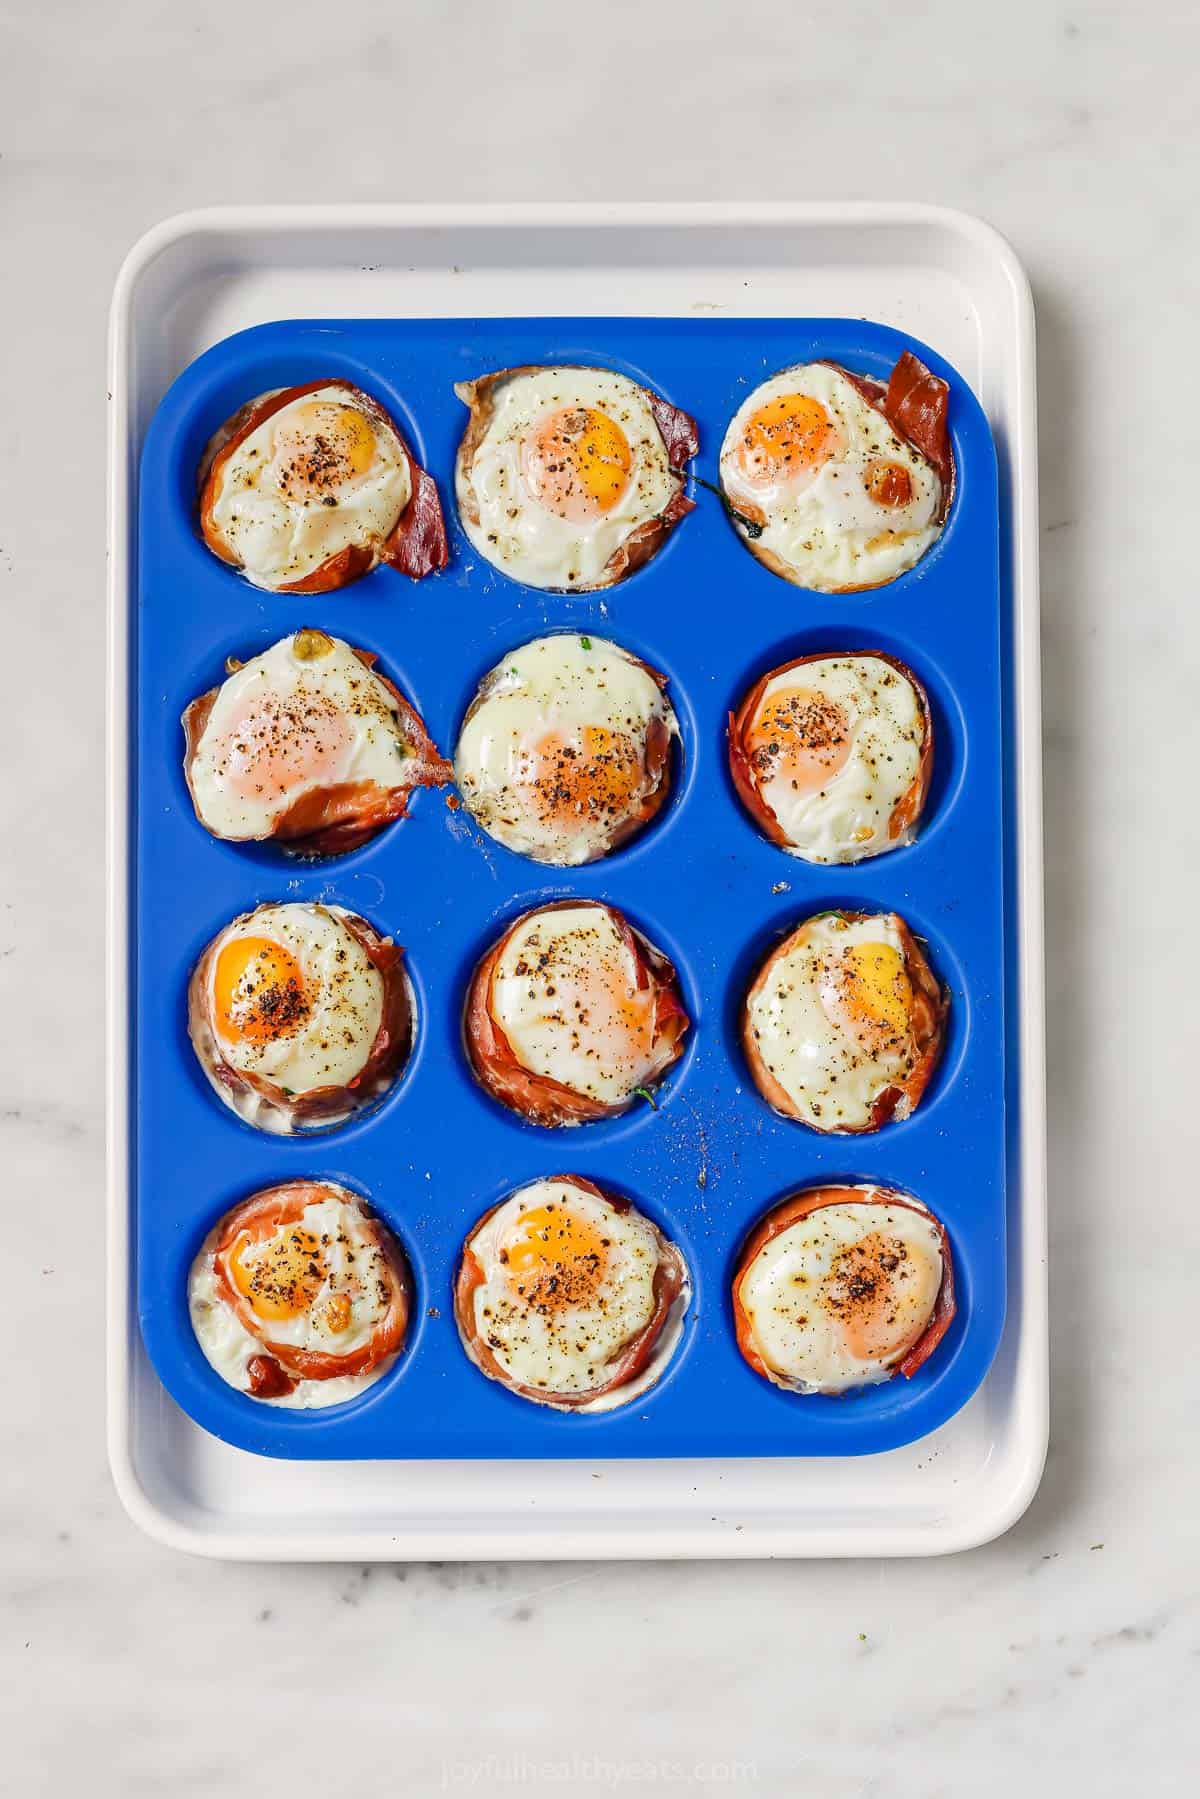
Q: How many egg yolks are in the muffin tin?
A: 12